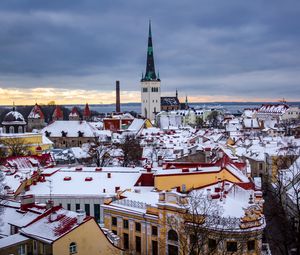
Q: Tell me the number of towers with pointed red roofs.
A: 4